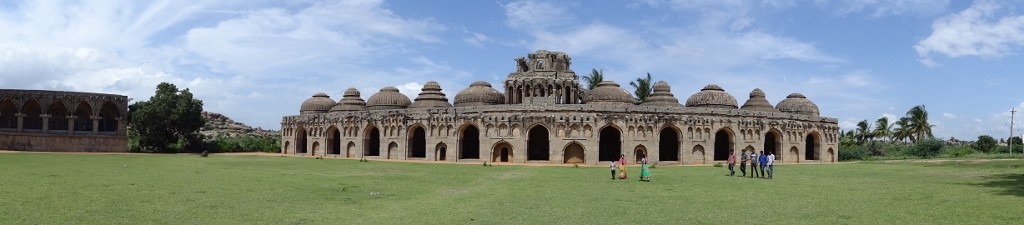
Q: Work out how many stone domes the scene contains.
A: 10